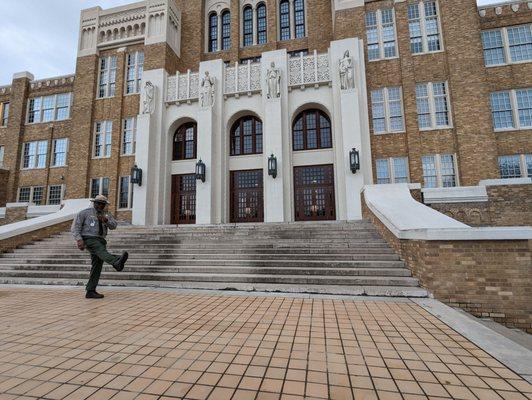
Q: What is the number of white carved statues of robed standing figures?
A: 4